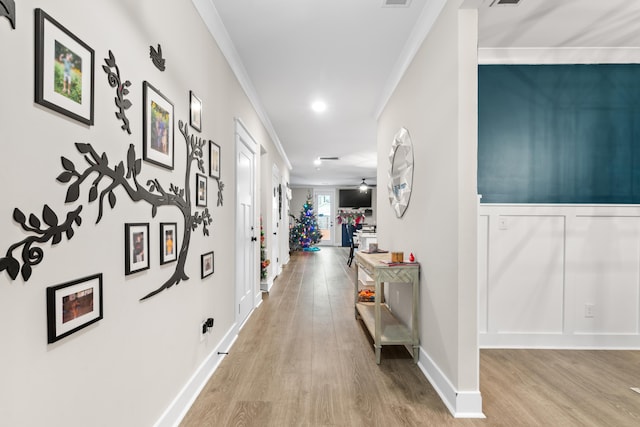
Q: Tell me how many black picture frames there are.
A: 9